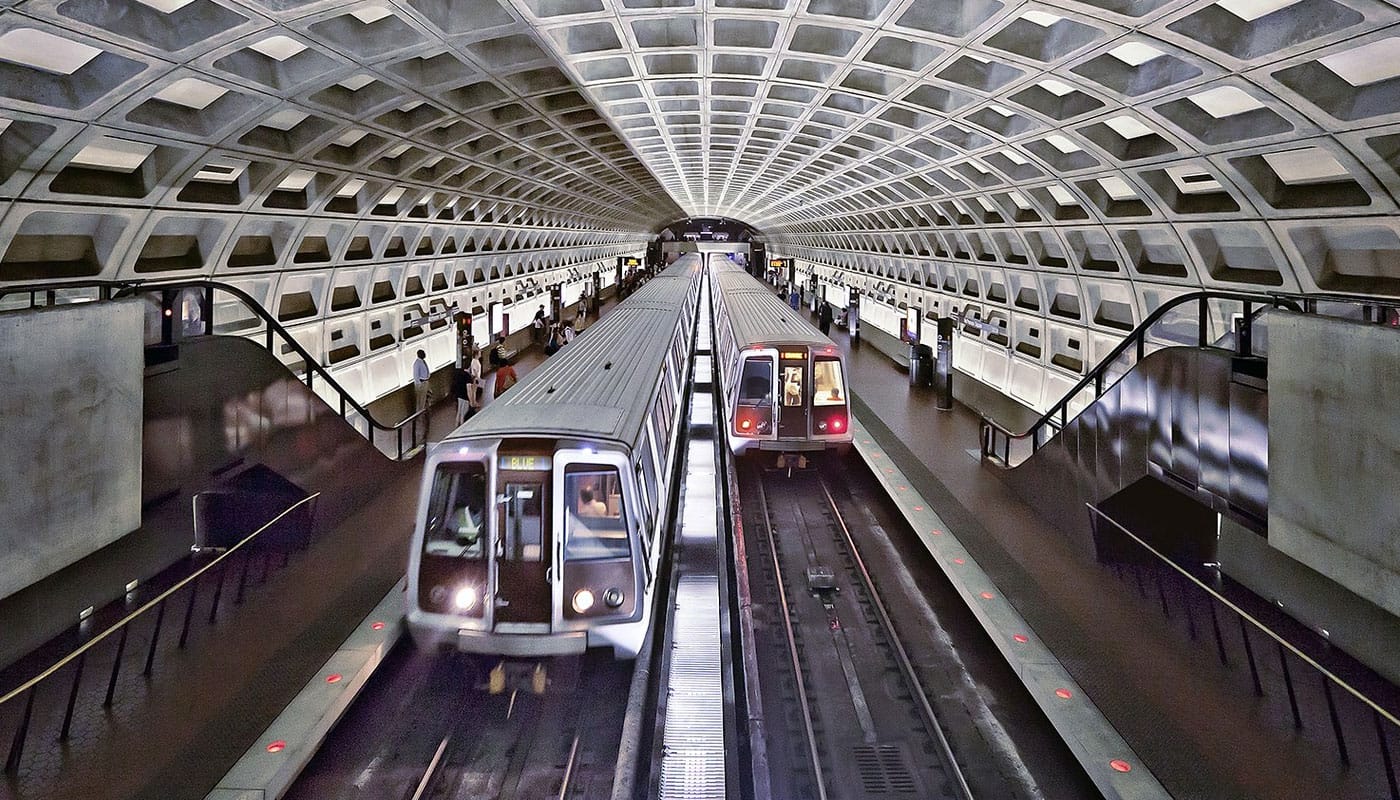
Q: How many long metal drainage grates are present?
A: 1